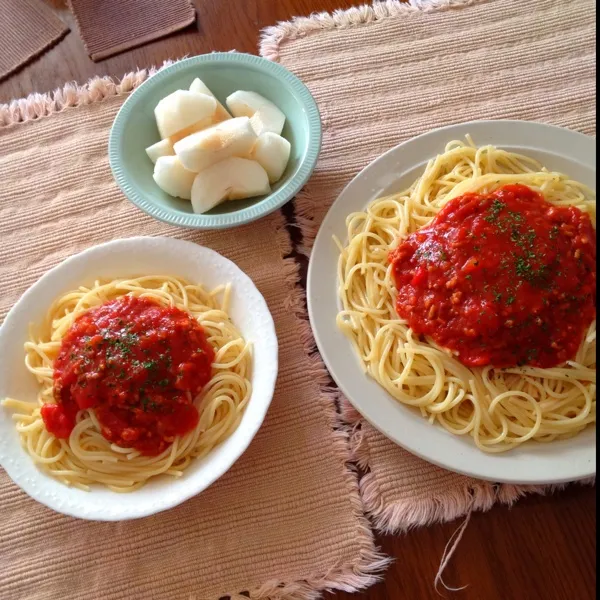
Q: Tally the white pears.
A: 8